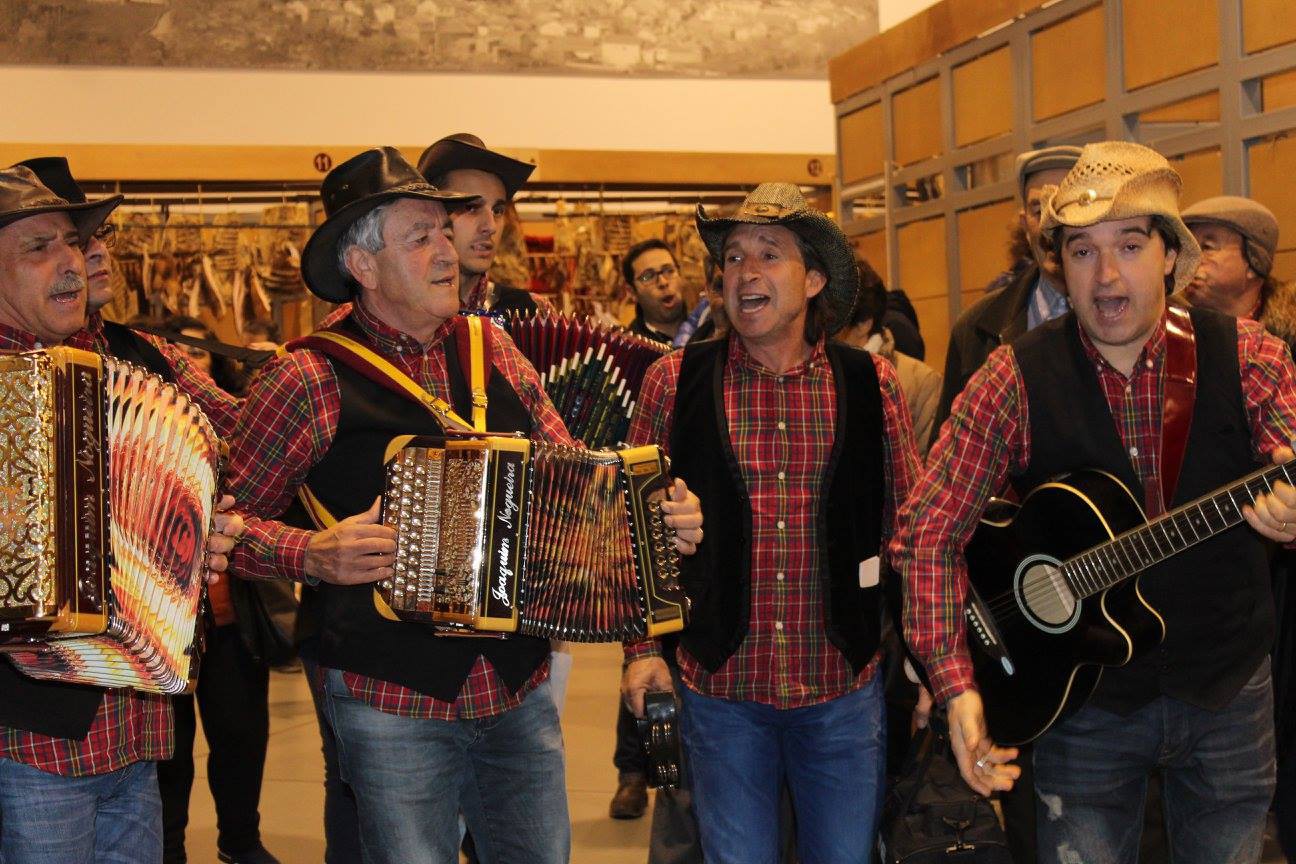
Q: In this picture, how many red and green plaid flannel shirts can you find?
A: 6